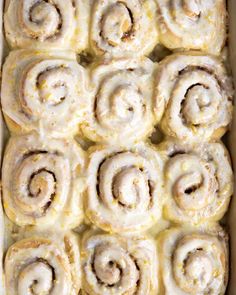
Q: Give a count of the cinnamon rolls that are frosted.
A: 12